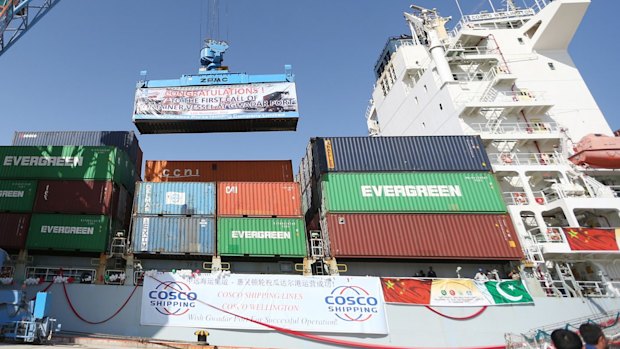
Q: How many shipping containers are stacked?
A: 14